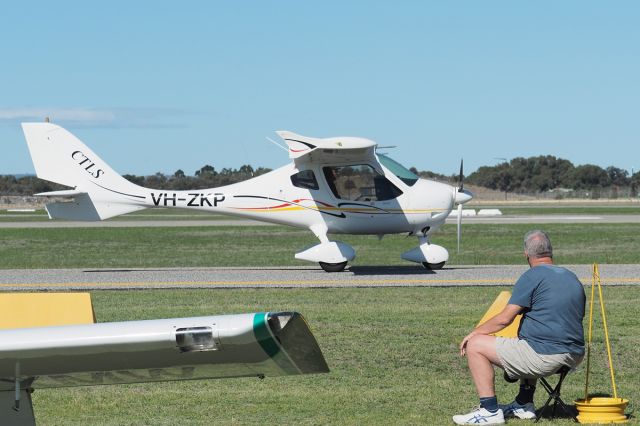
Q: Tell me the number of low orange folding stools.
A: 0